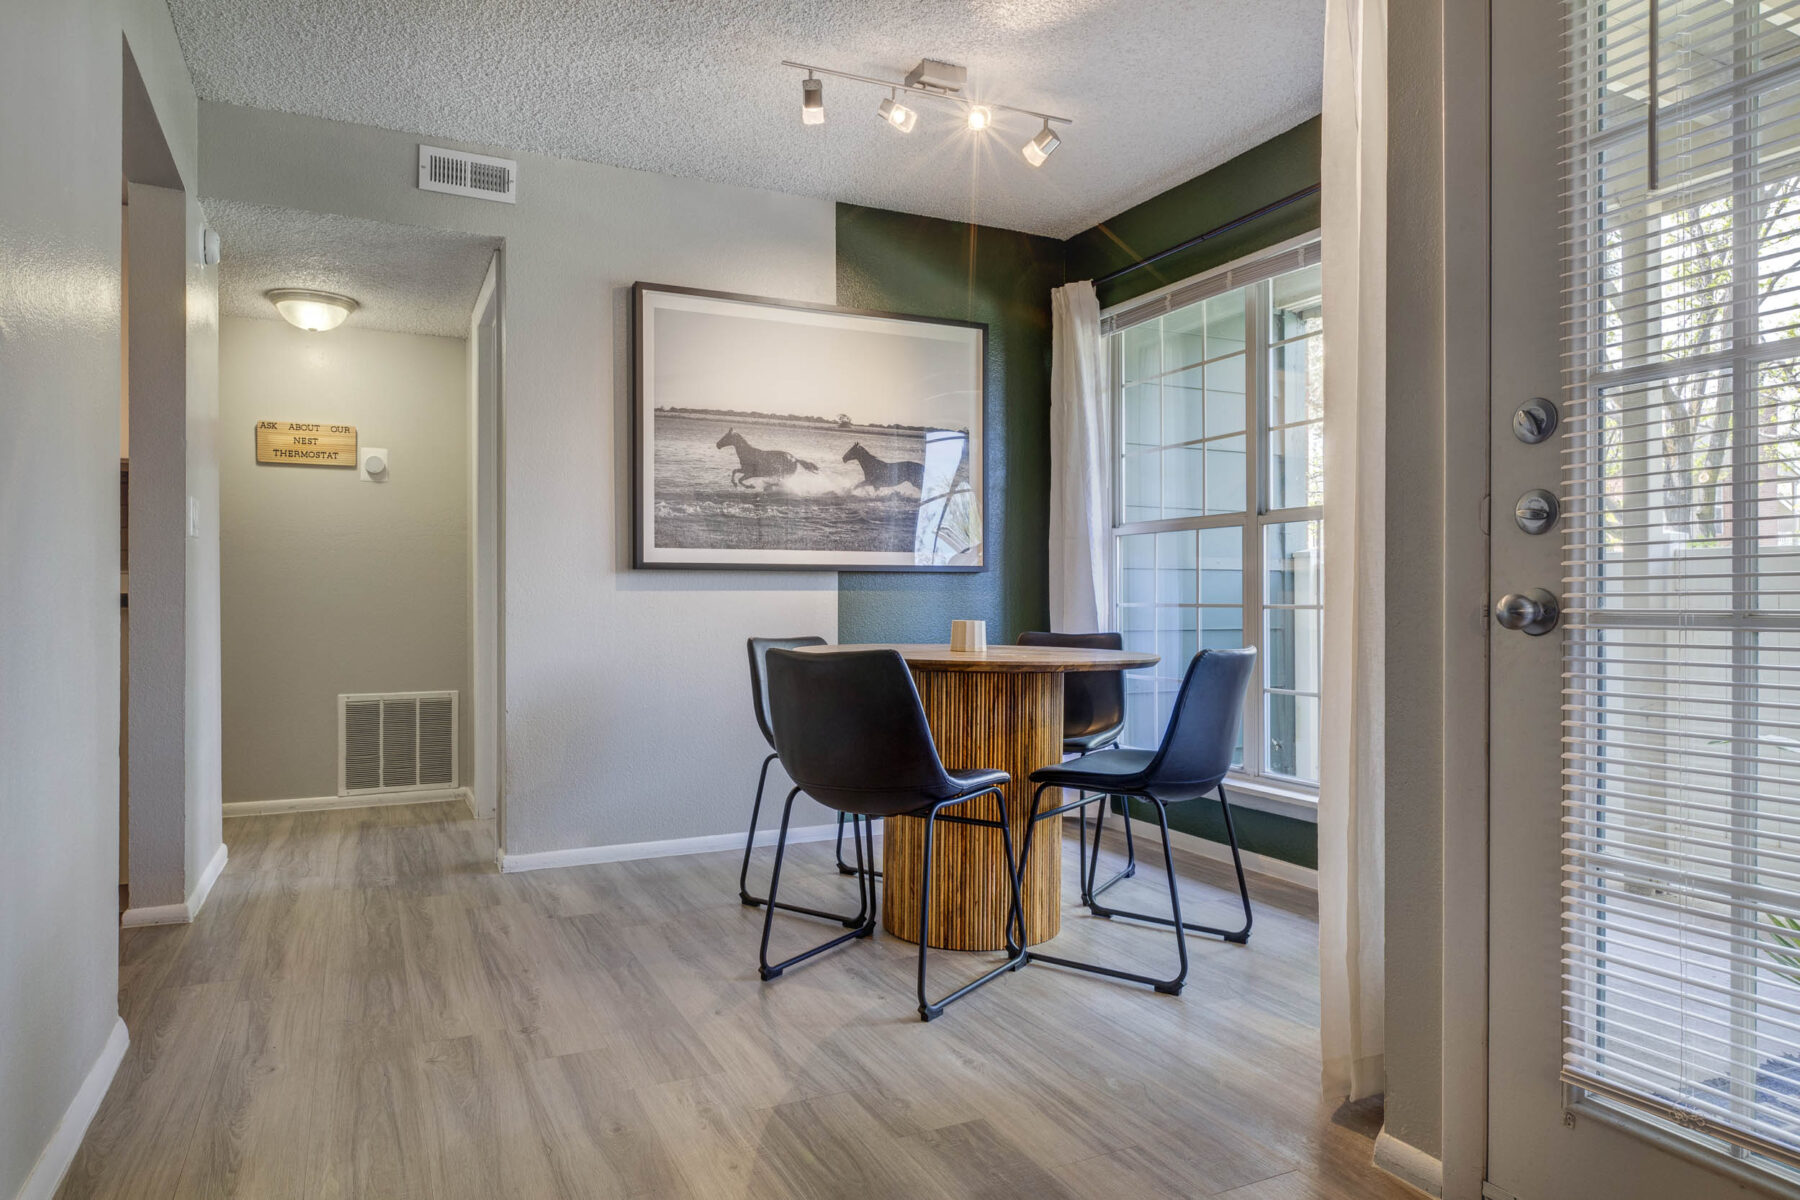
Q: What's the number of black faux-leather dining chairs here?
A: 4